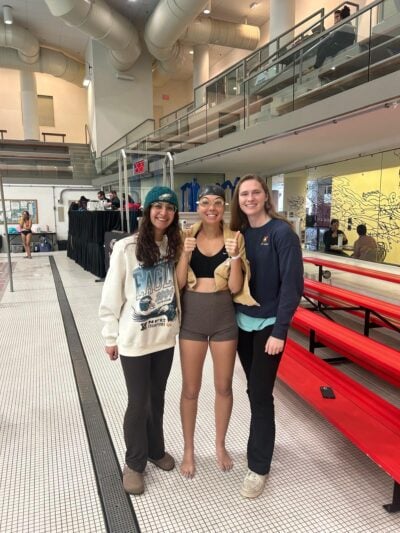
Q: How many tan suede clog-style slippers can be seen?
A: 2